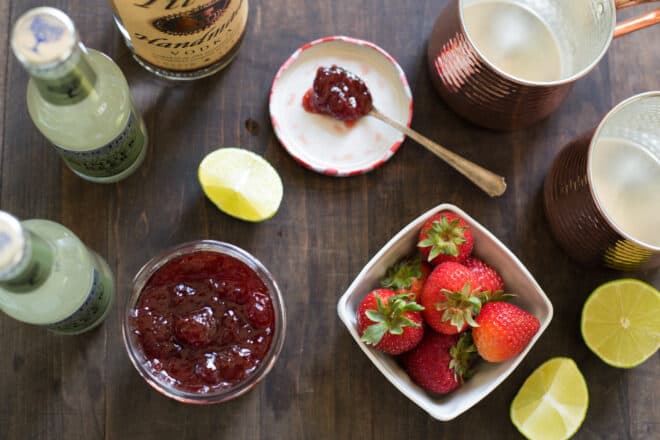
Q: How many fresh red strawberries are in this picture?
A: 7